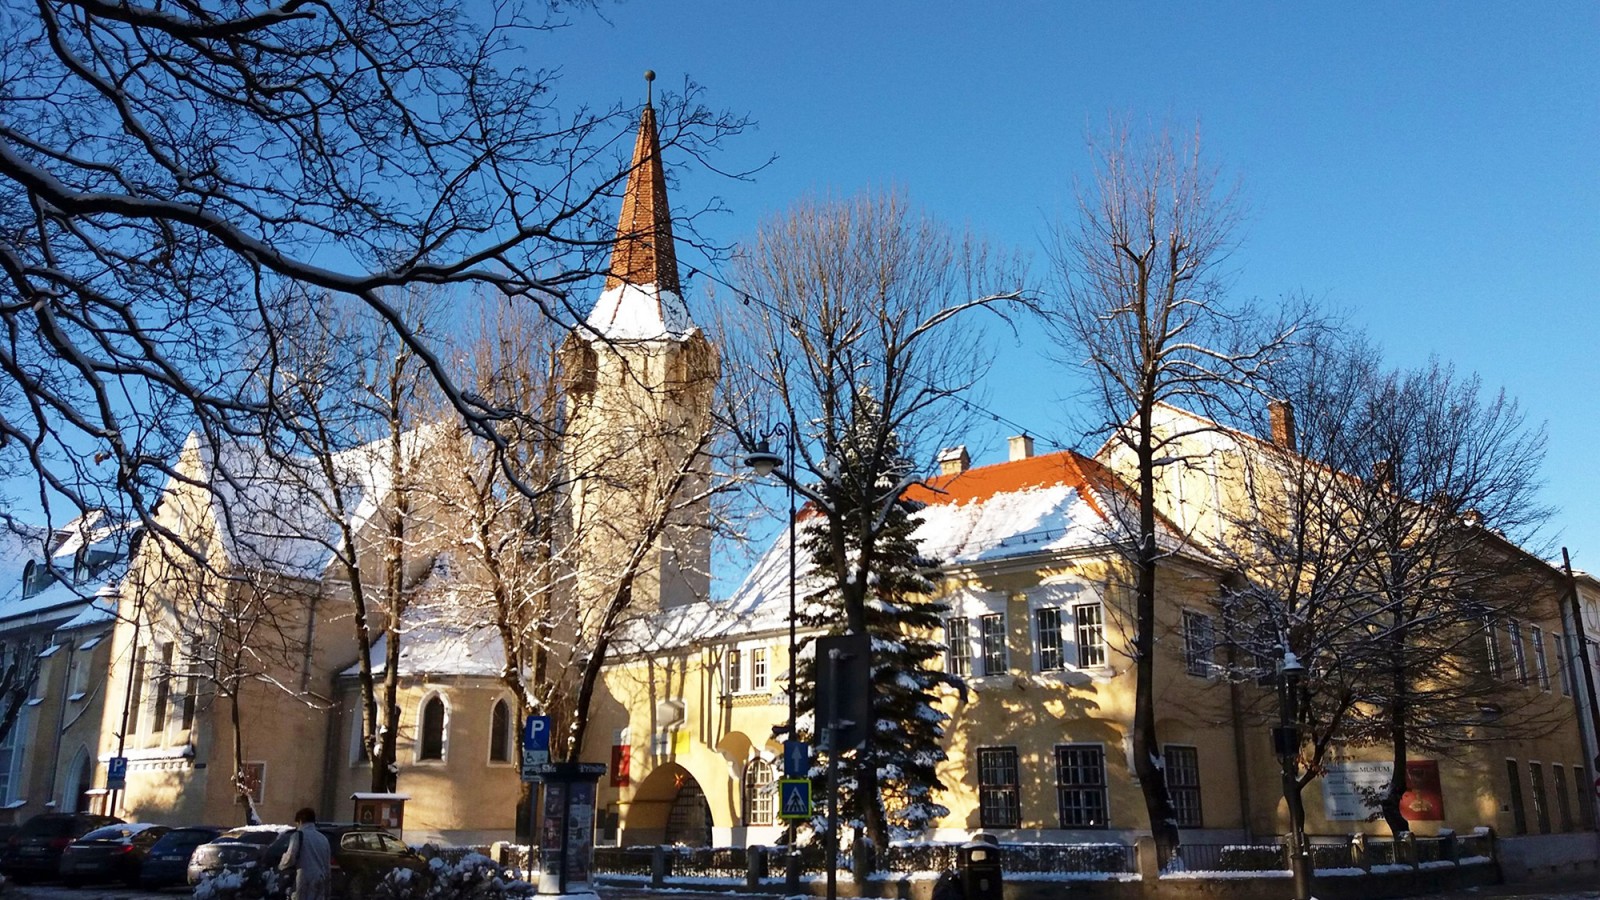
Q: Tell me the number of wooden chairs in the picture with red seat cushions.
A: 0